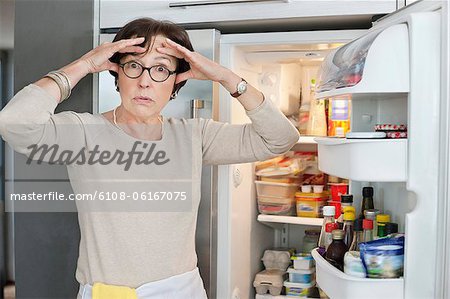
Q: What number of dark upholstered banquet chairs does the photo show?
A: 0